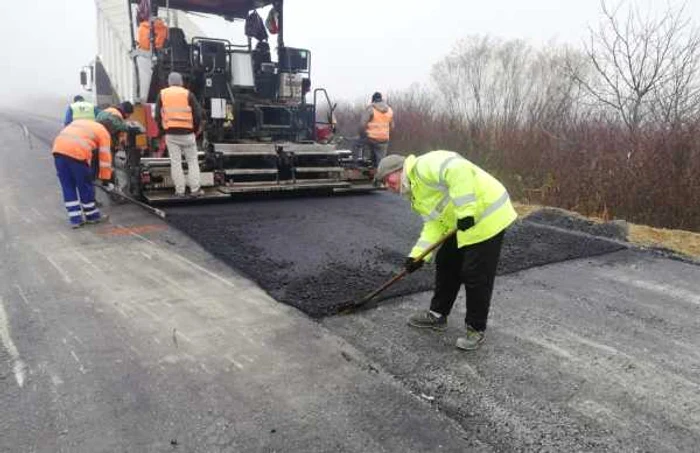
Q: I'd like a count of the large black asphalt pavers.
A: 1